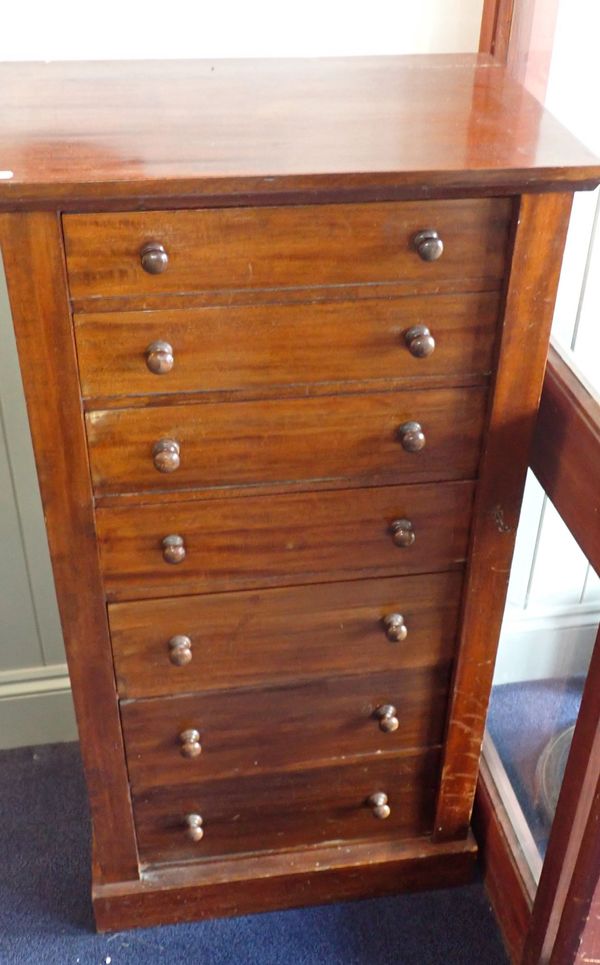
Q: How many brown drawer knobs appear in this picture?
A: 14